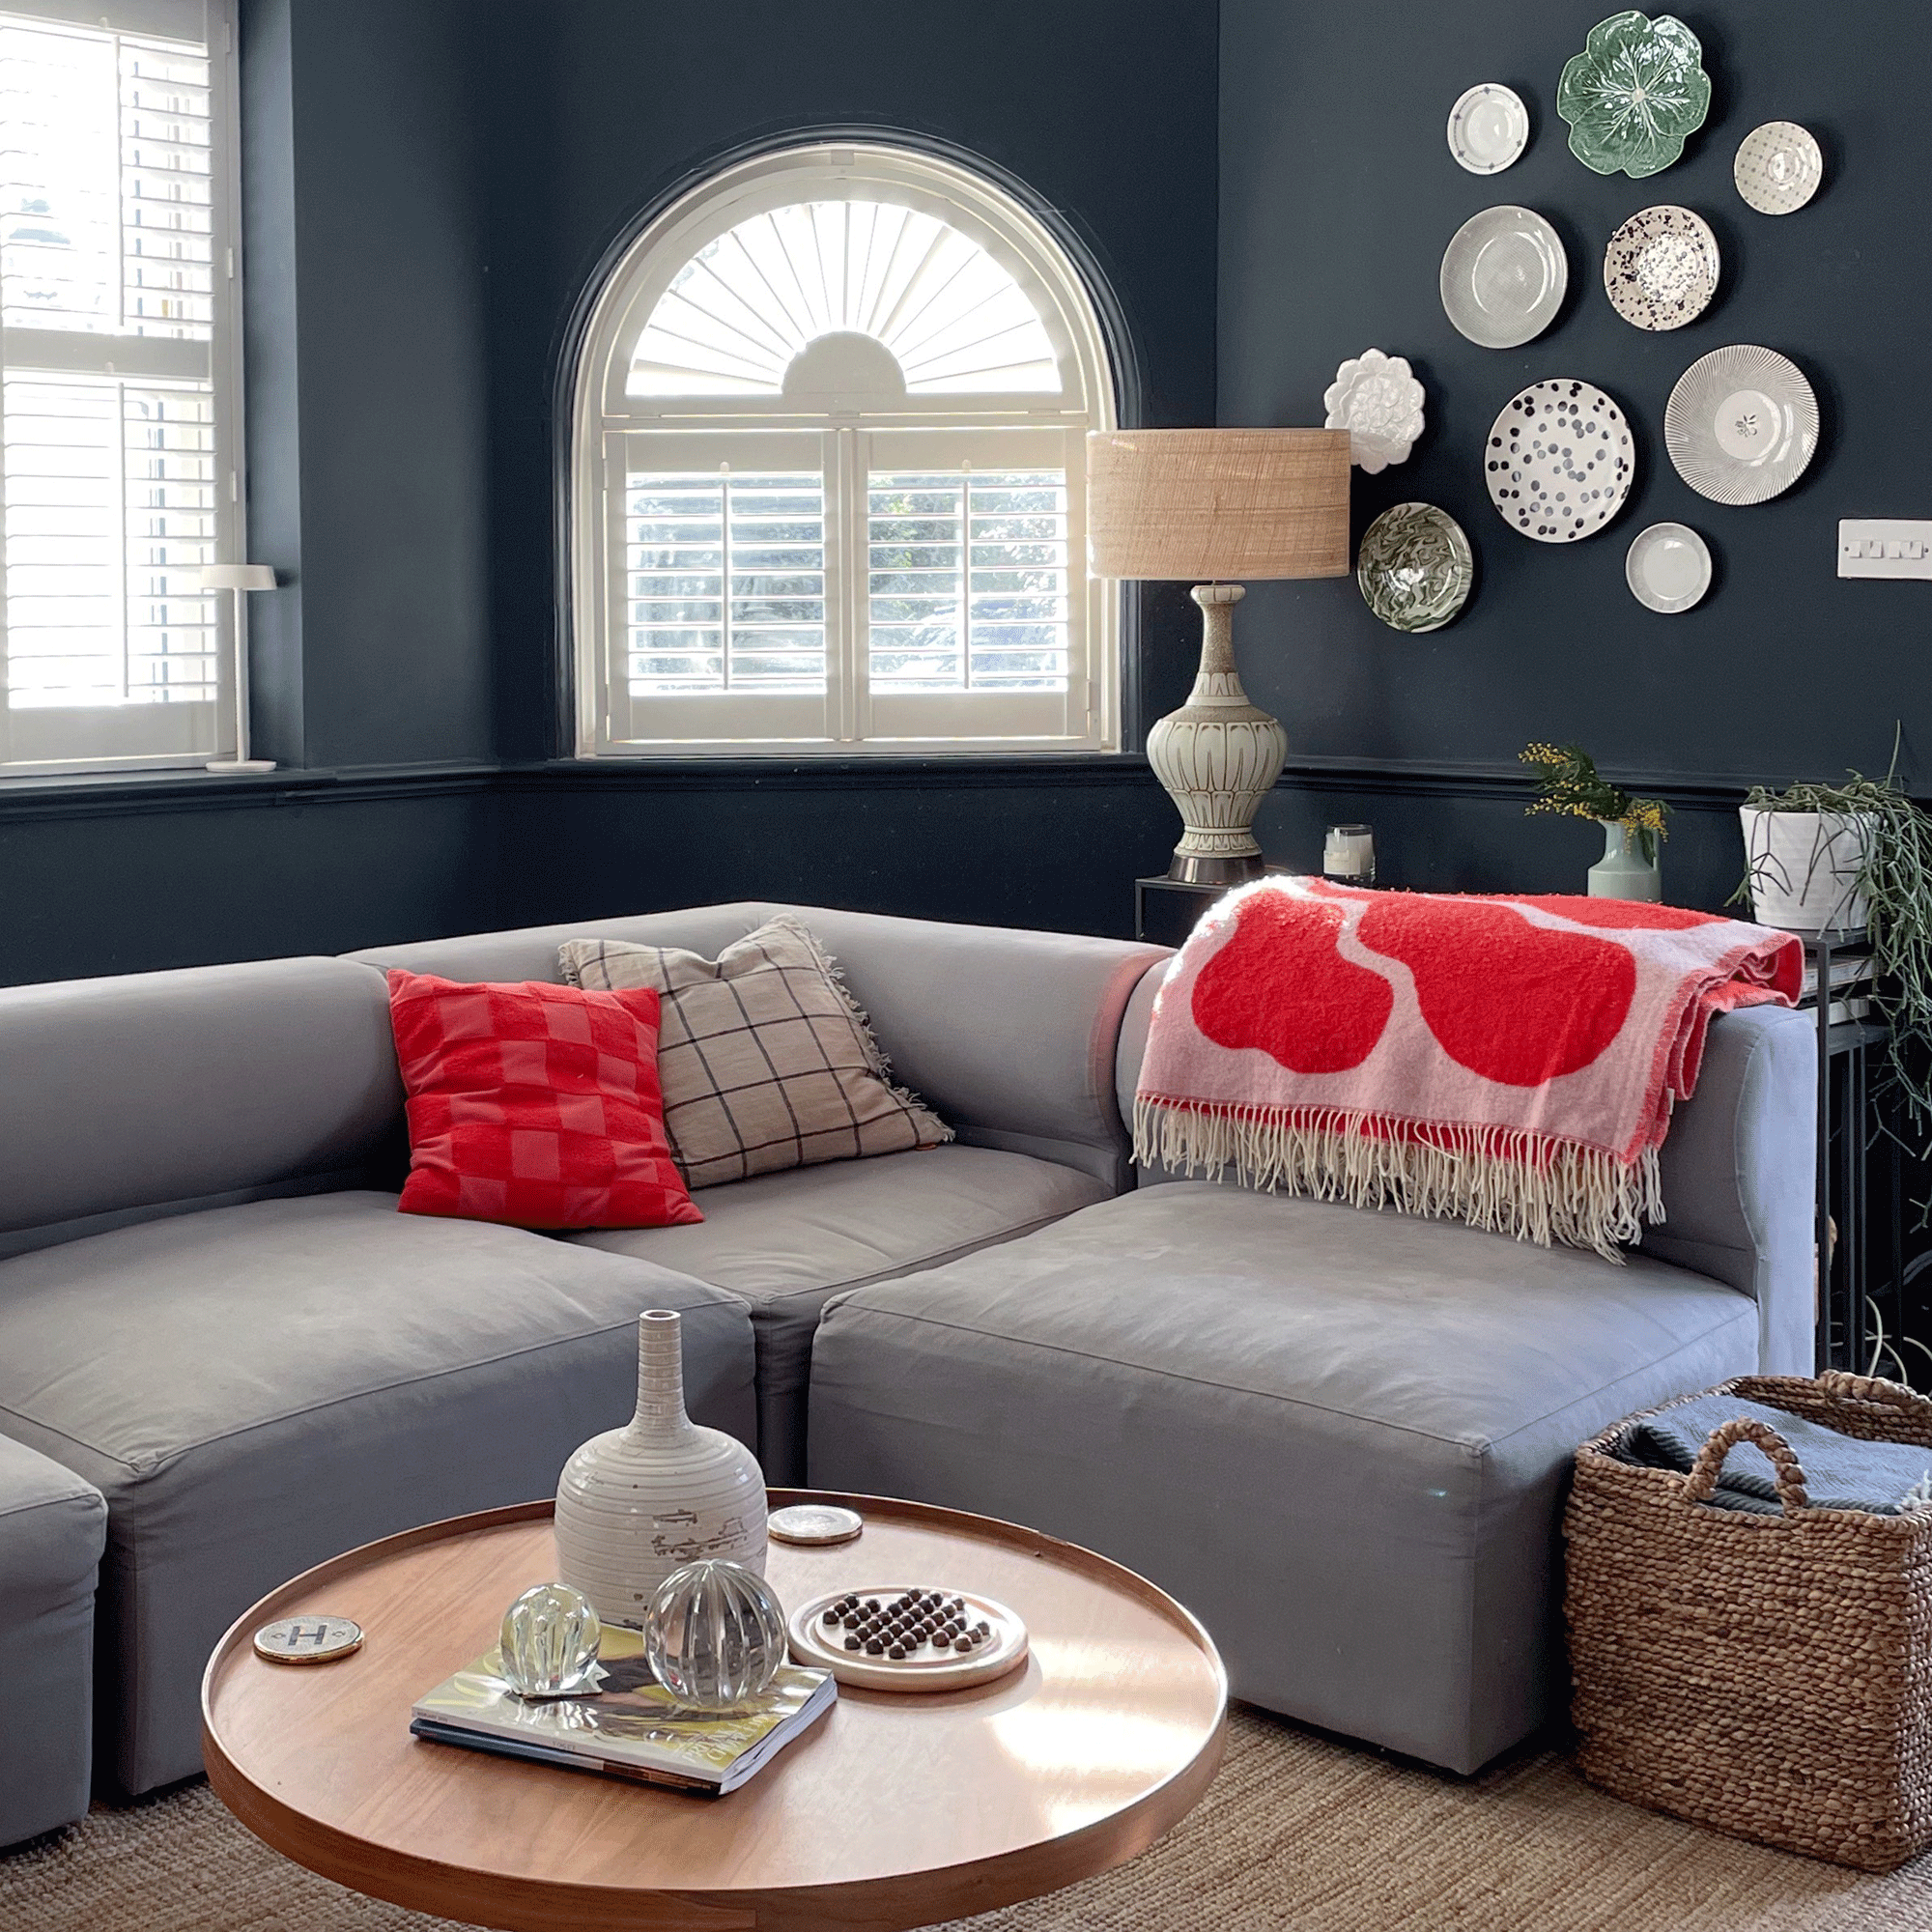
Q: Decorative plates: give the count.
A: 10